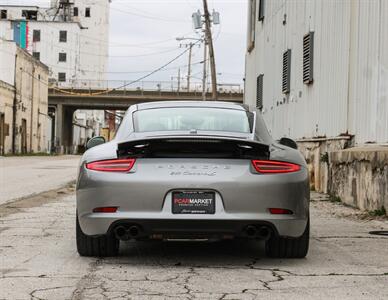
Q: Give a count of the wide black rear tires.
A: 2